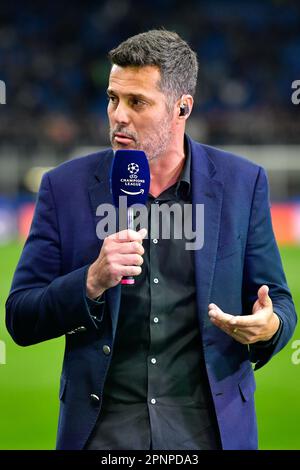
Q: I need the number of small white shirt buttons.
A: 5